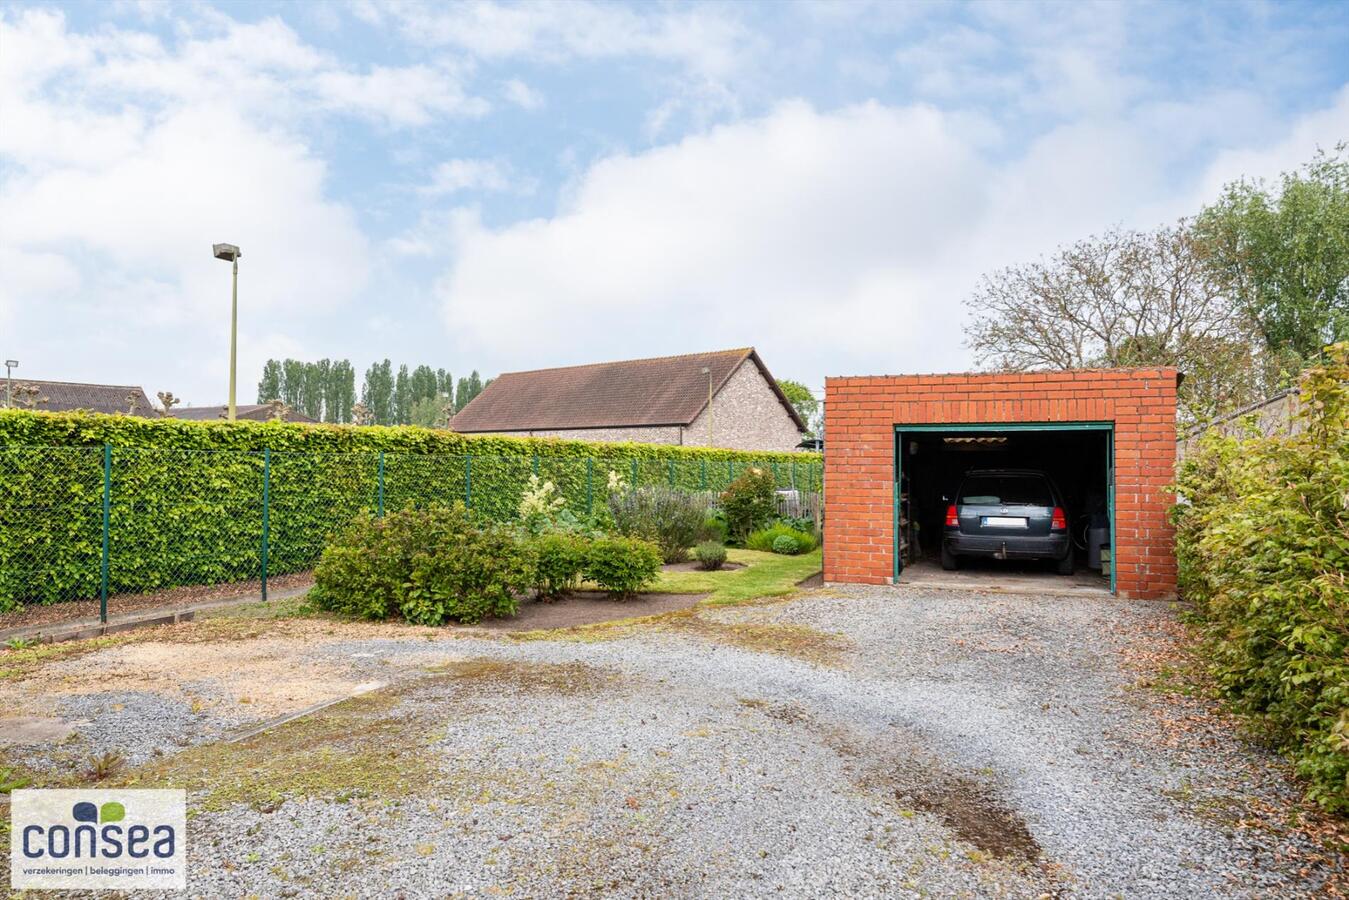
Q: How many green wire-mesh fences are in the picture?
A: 1